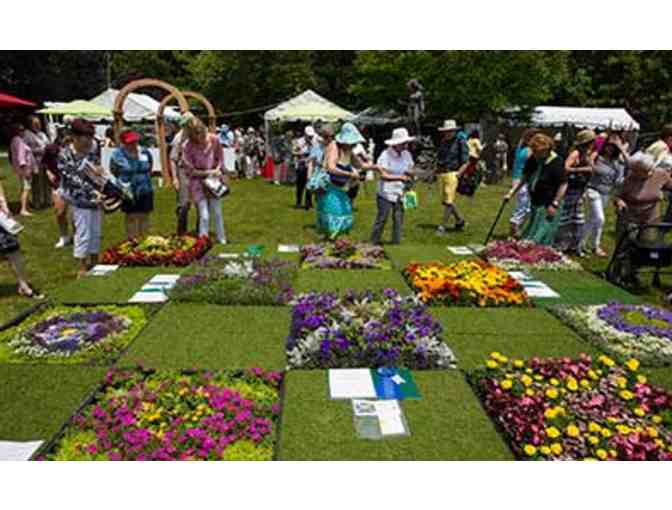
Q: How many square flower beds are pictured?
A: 10